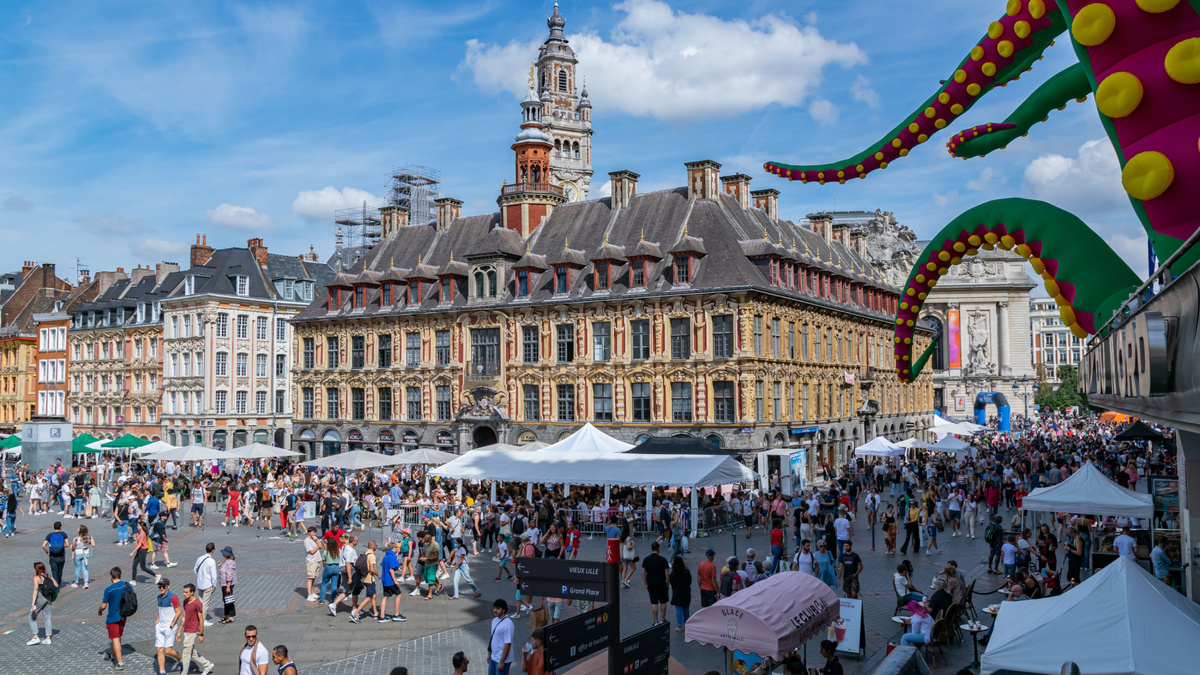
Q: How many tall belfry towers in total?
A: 1